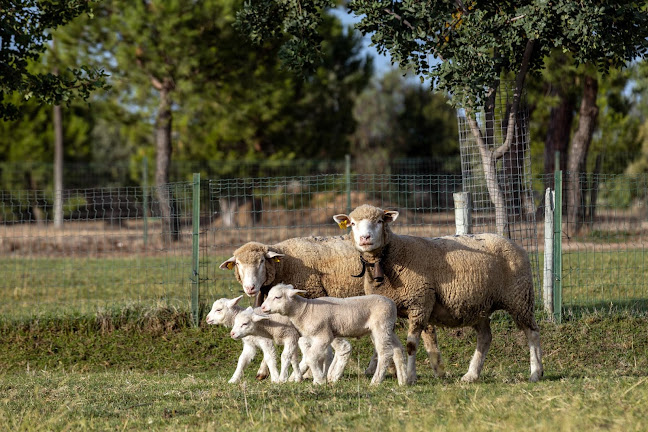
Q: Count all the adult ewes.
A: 2